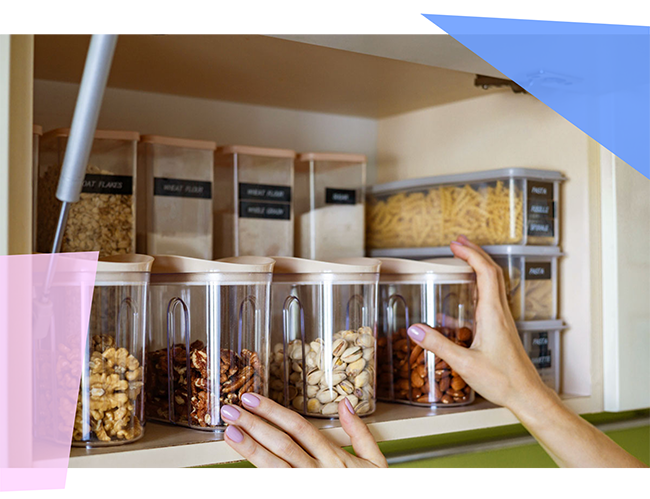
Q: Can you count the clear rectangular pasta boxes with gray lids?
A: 3